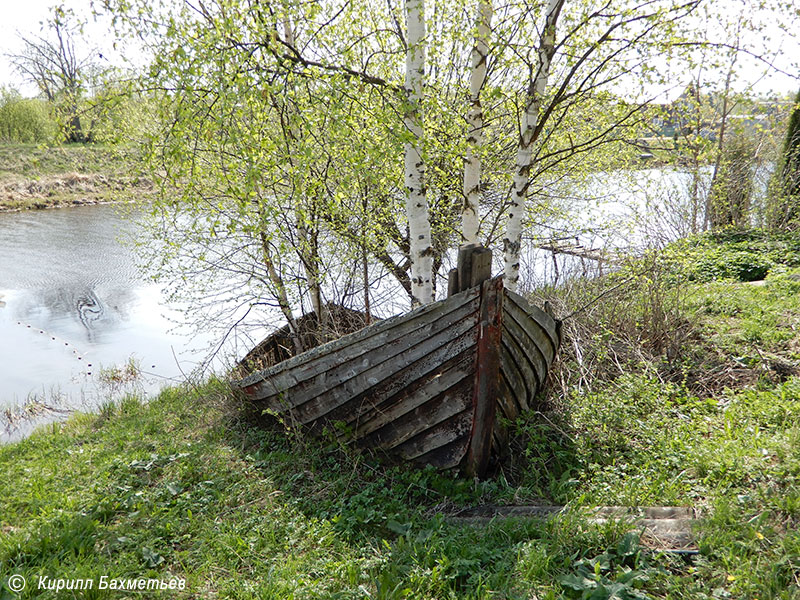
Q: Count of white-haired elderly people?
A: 0